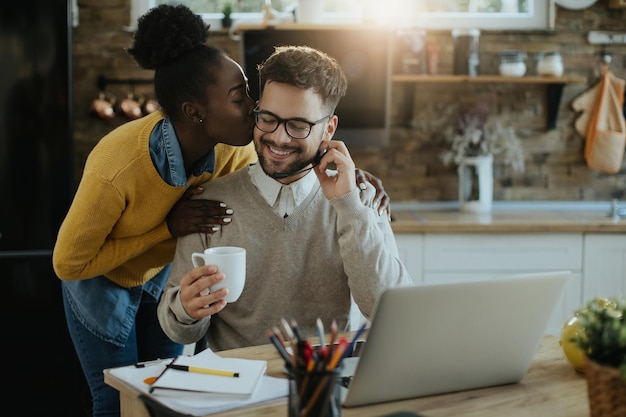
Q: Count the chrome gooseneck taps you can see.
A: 0